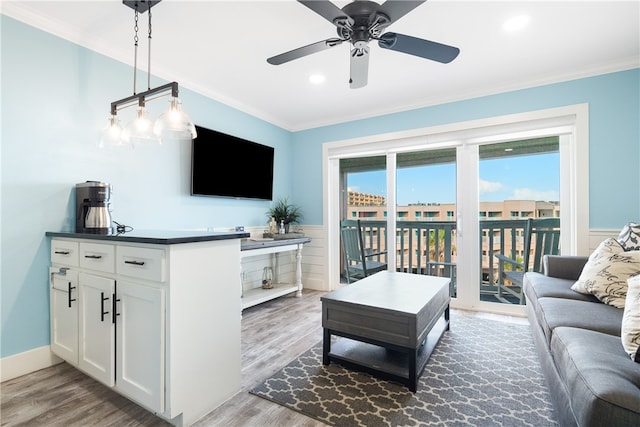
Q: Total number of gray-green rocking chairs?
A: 2